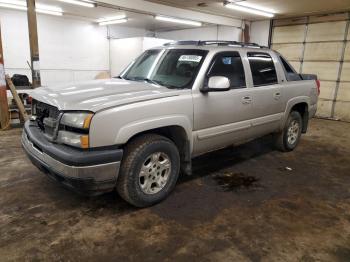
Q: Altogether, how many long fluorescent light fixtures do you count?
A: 5